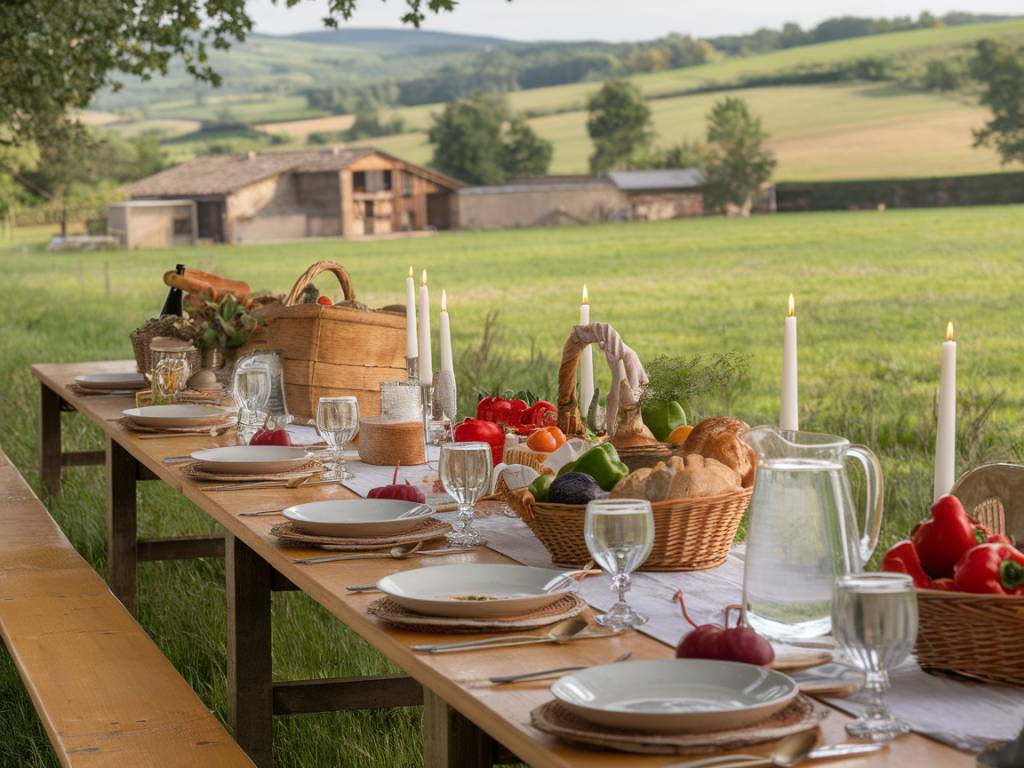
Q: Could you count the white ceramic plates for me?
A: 6